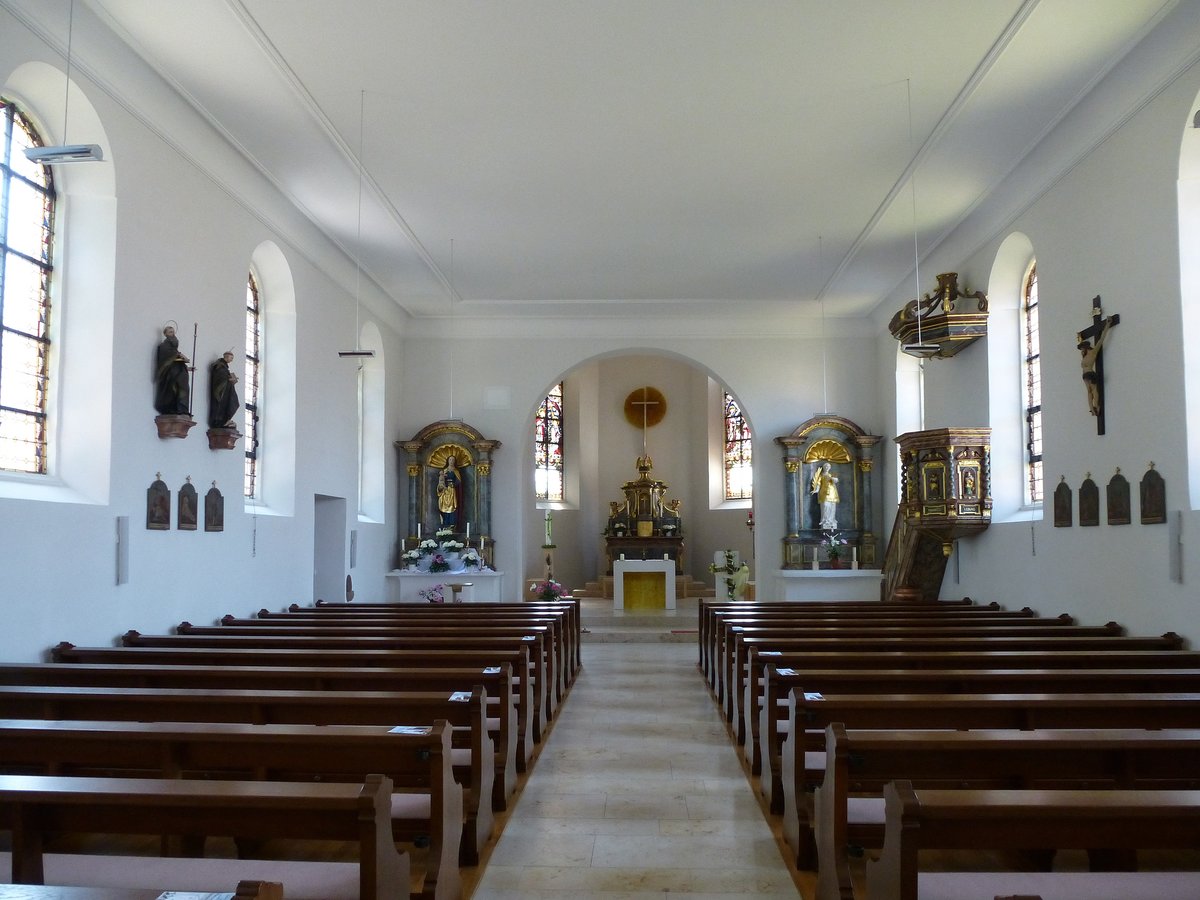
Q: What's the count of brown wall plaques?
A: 7